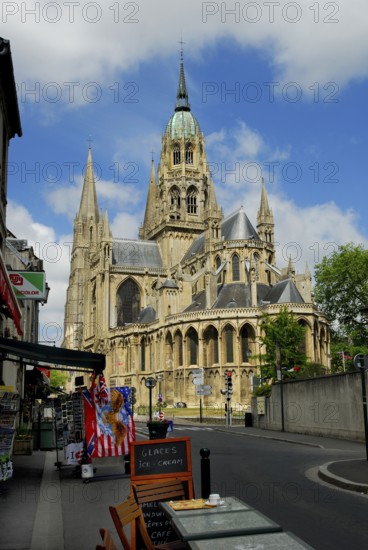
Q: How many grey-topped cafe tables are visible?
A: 3